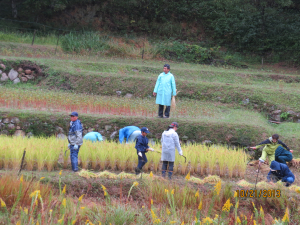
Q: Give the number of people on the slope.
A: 9